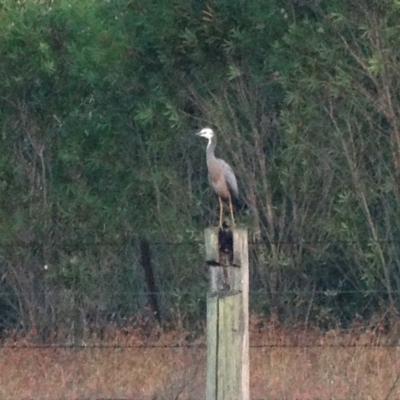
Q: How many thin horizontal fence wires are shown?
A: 3